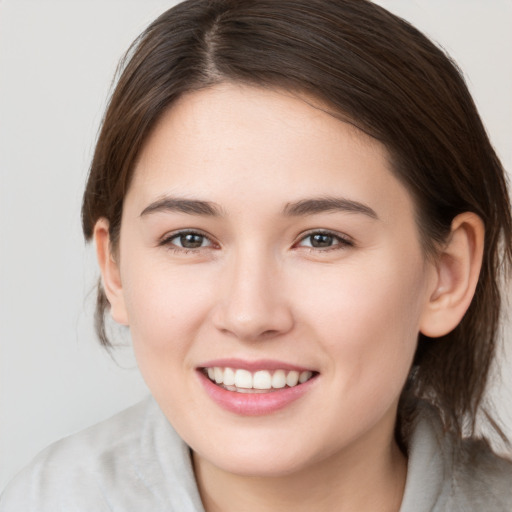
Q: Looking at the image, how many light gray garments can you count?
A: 1